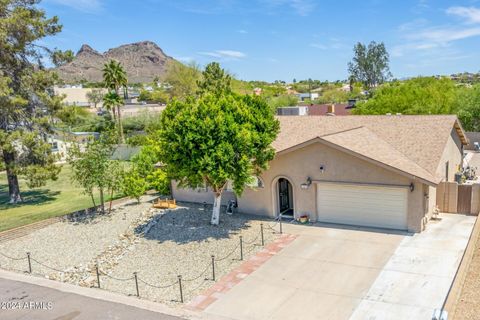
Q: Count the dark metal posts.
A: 8